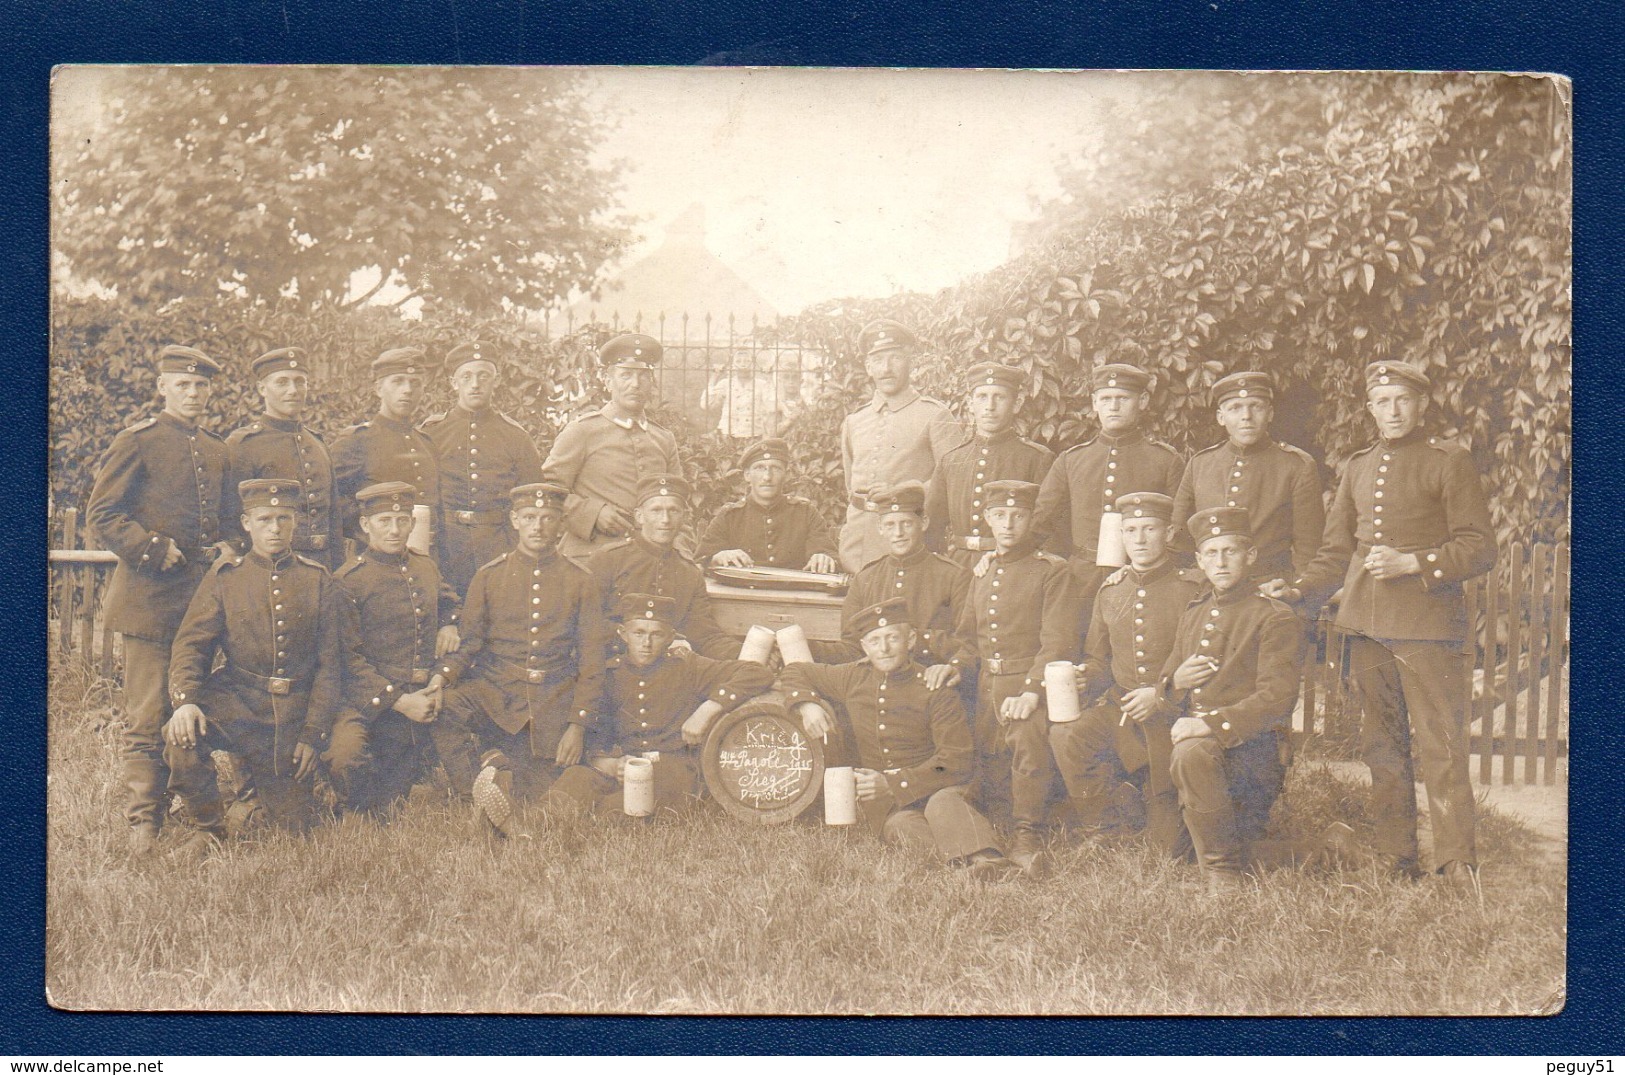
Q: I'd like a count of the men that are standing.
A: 10